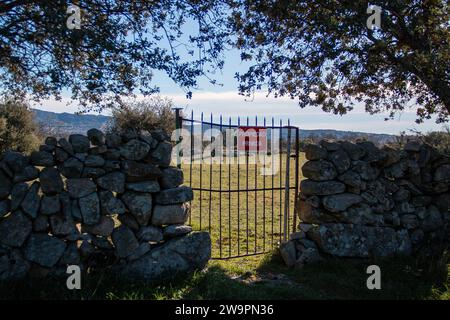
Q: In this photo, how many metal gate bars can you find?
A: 12